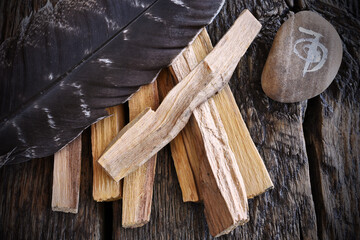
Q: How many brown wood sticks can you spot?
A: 7